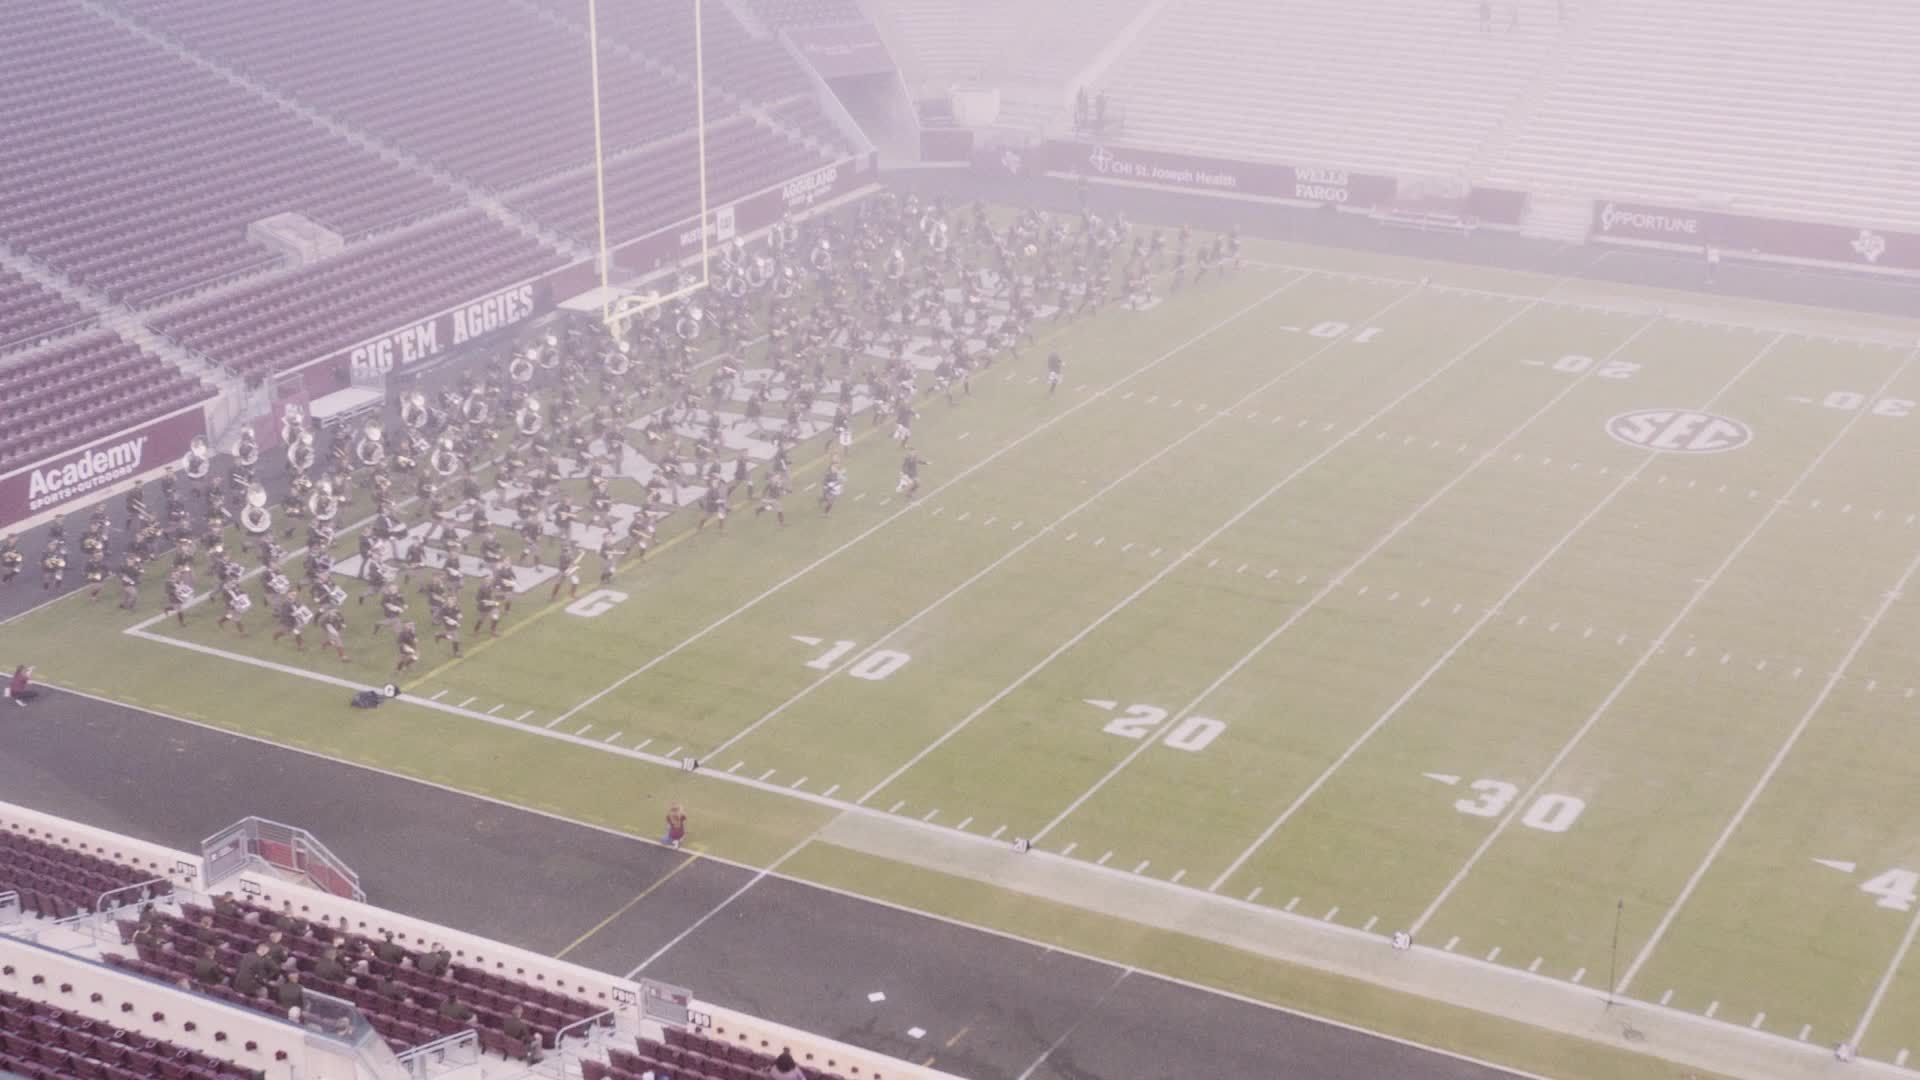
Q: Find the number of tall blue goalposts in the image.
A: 0